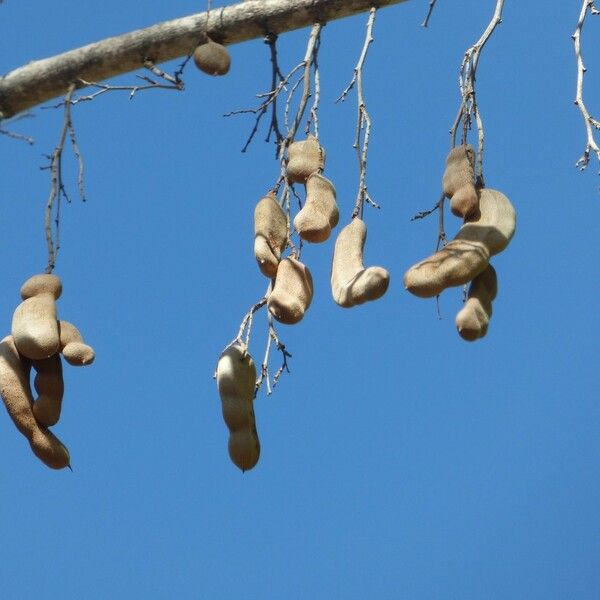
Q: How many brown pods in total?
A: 14